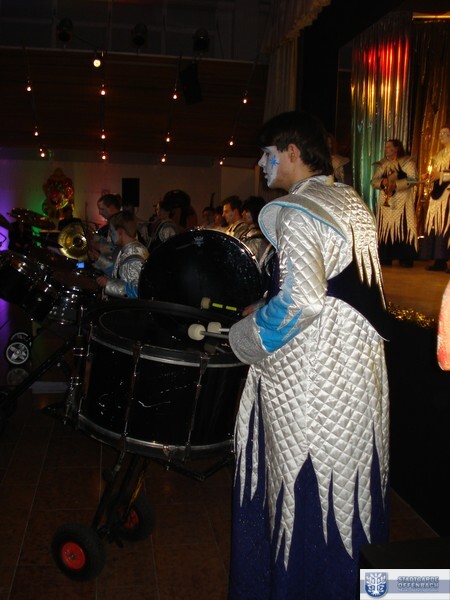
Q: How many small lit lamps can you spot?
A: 13